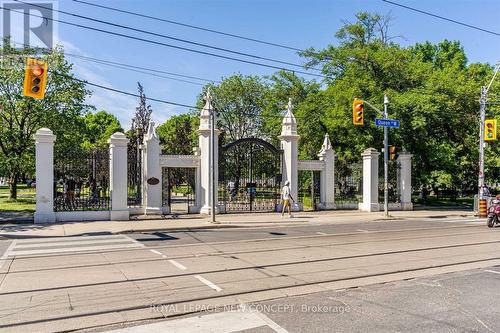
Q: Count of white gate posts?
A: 8